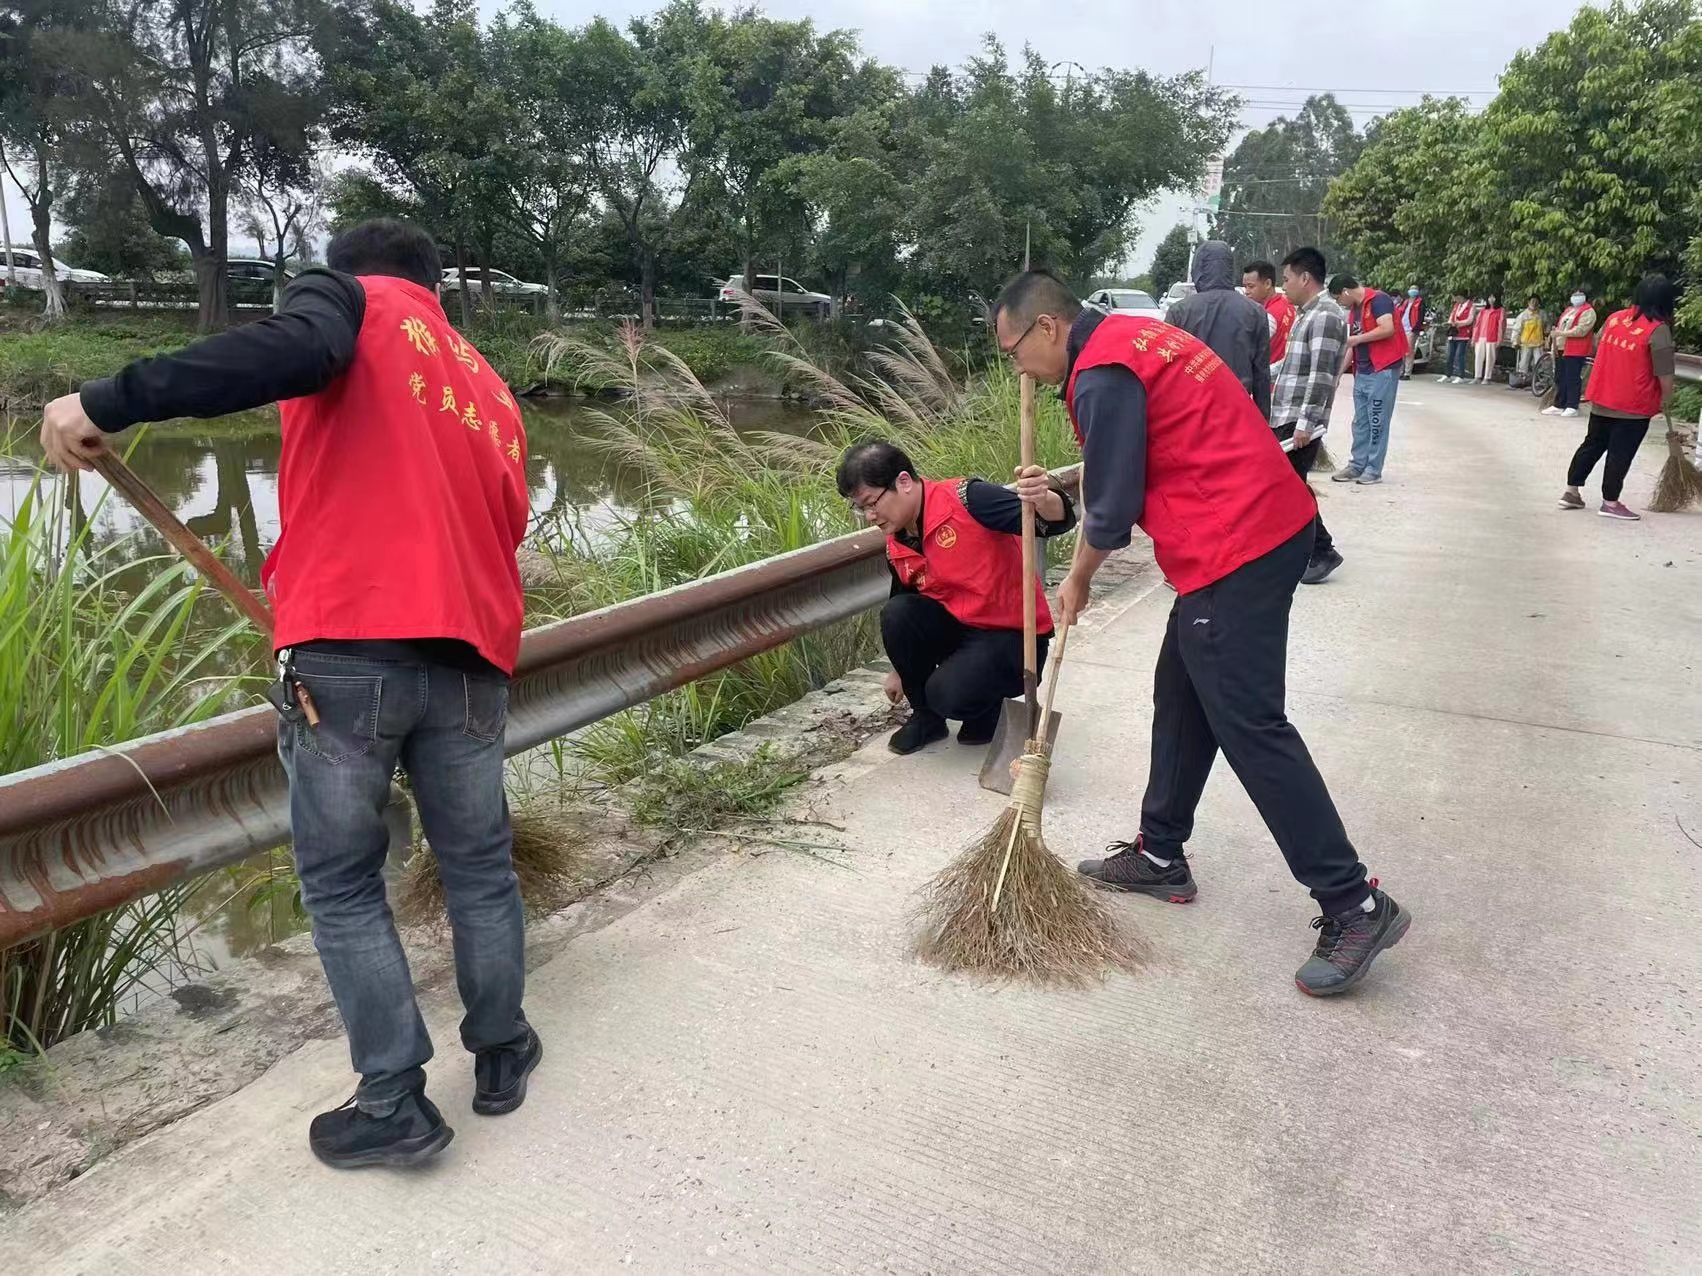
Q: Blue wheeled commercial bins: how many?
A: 0